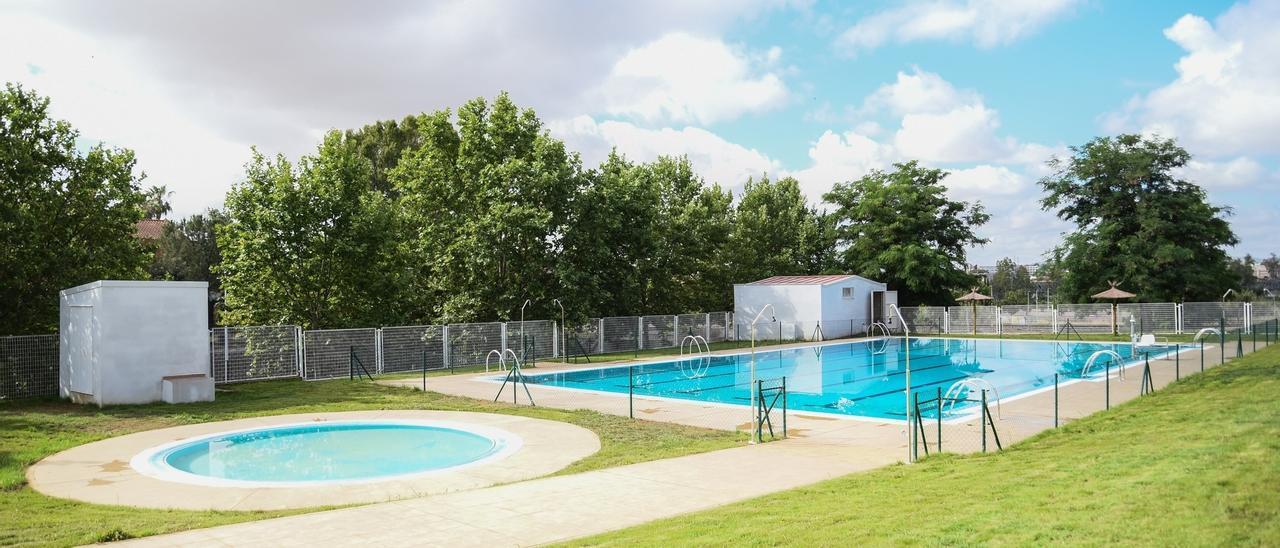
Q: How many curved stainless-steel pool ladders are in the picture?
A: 6